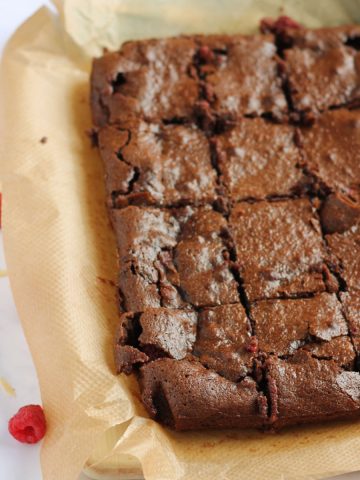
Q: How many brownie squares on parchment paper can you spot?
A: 12